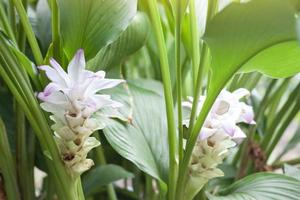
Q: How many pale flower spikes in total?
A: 2